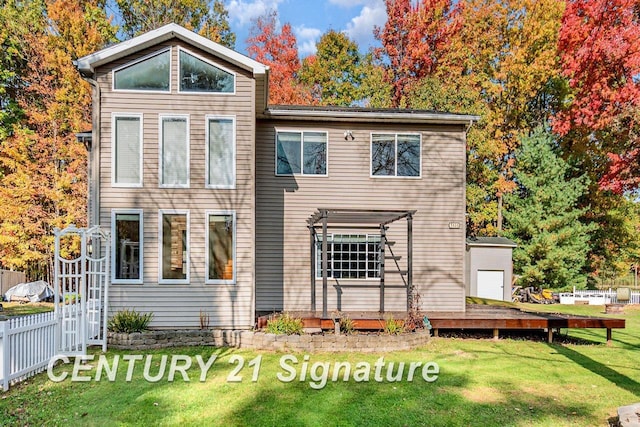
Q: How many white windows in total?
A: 11